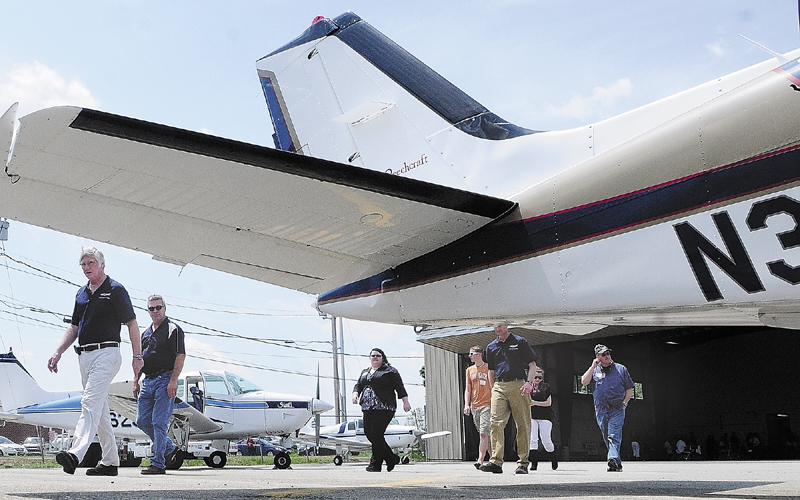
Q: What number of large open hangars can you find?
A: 1